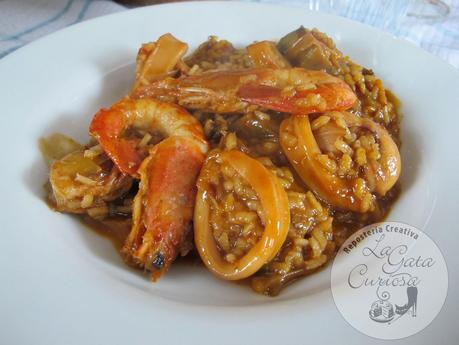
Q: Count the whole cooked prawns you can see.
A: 2